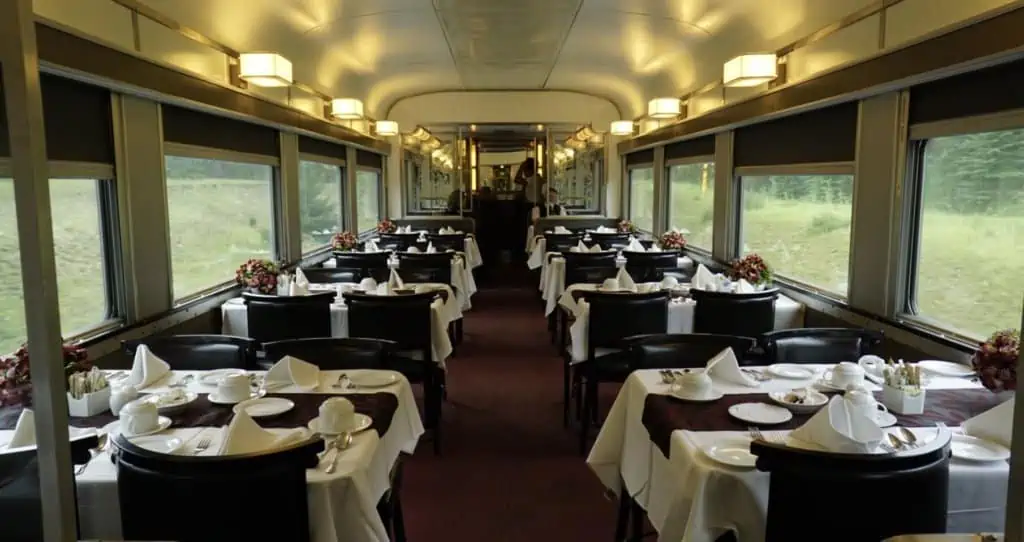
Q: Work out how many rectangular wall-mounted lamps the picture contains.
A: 6